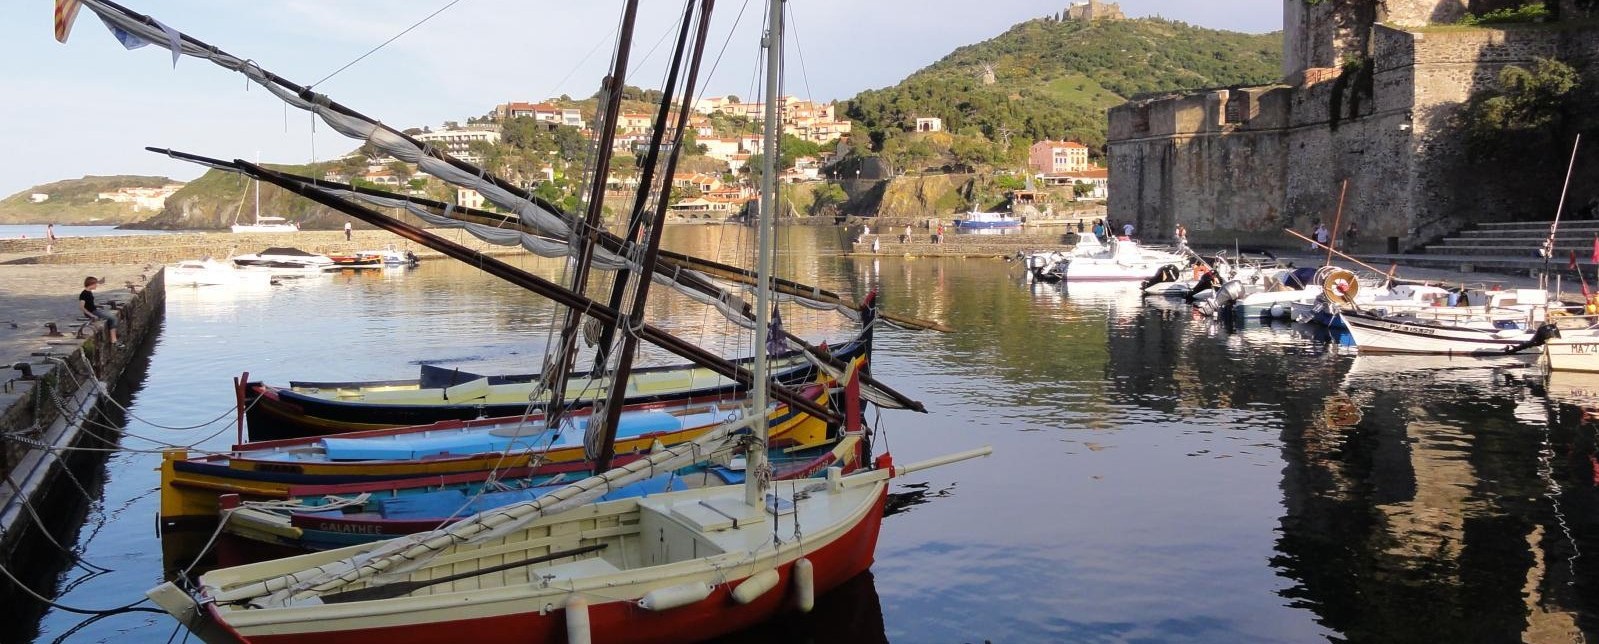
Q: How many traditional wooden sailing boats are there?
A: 4